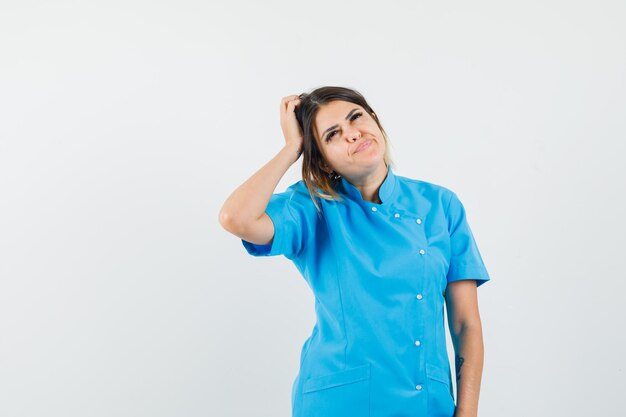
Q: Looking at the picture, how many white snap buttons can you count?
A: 7